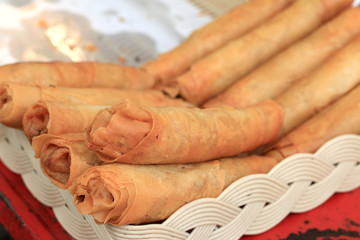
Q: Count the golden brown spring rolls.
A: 11